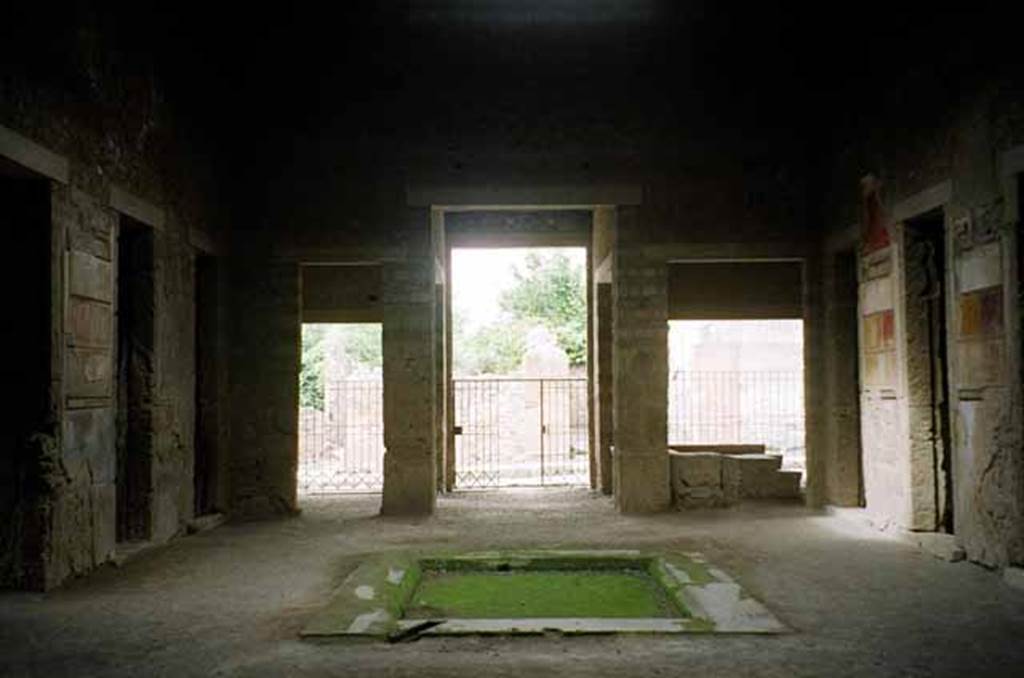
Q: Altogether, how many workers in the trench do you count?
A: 0